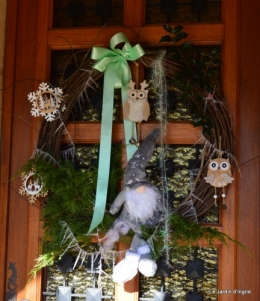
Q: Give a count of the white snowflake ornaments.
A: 2